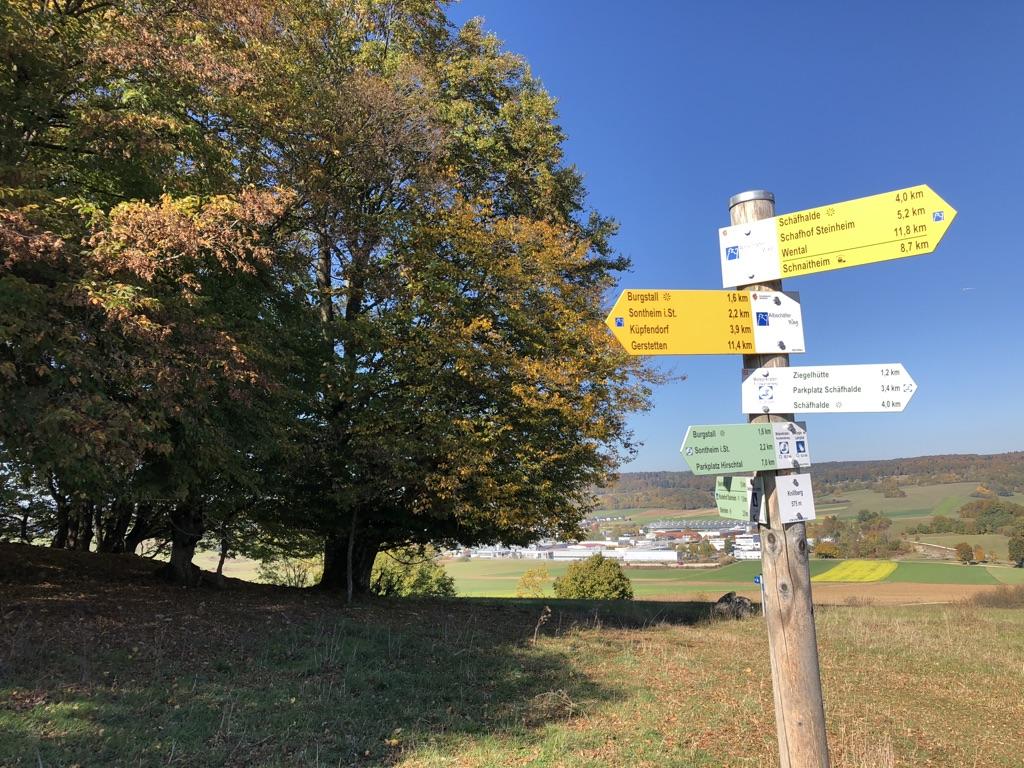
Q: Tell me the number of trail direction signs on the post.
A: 5